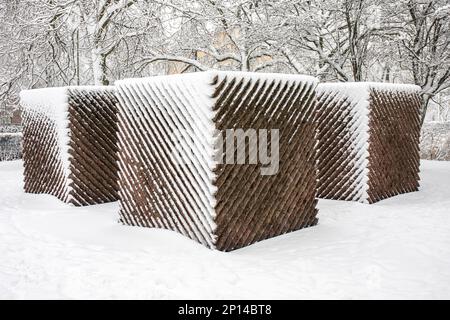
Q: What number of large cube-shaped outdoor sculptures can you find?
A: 3